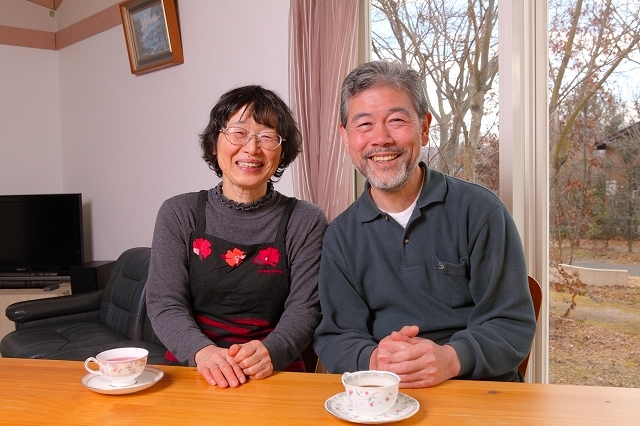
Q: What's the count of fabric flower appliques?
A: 3